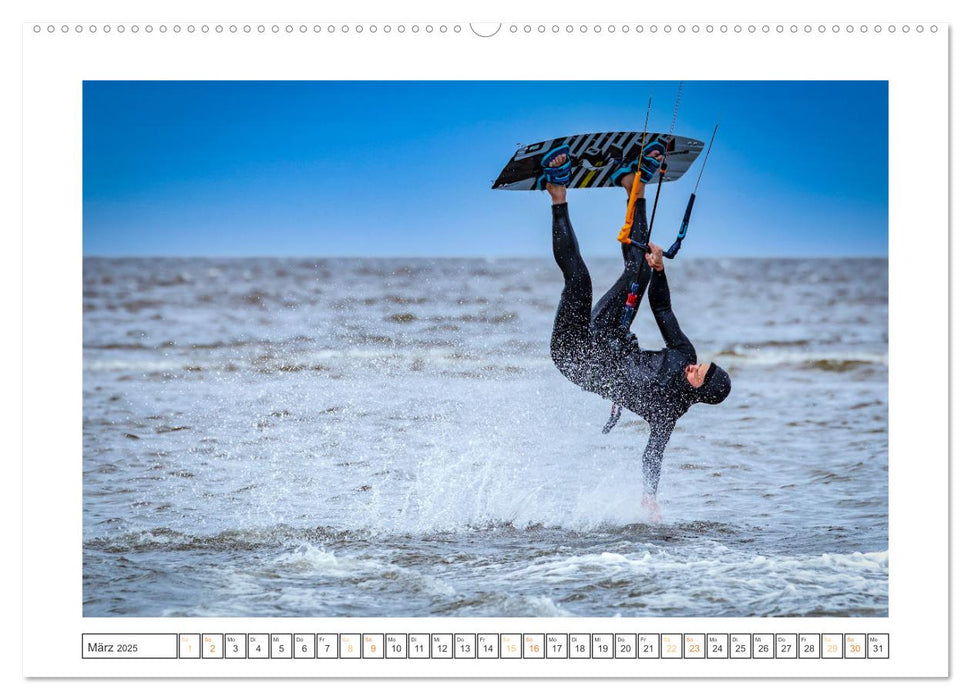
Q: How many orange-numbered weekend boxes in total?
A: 10